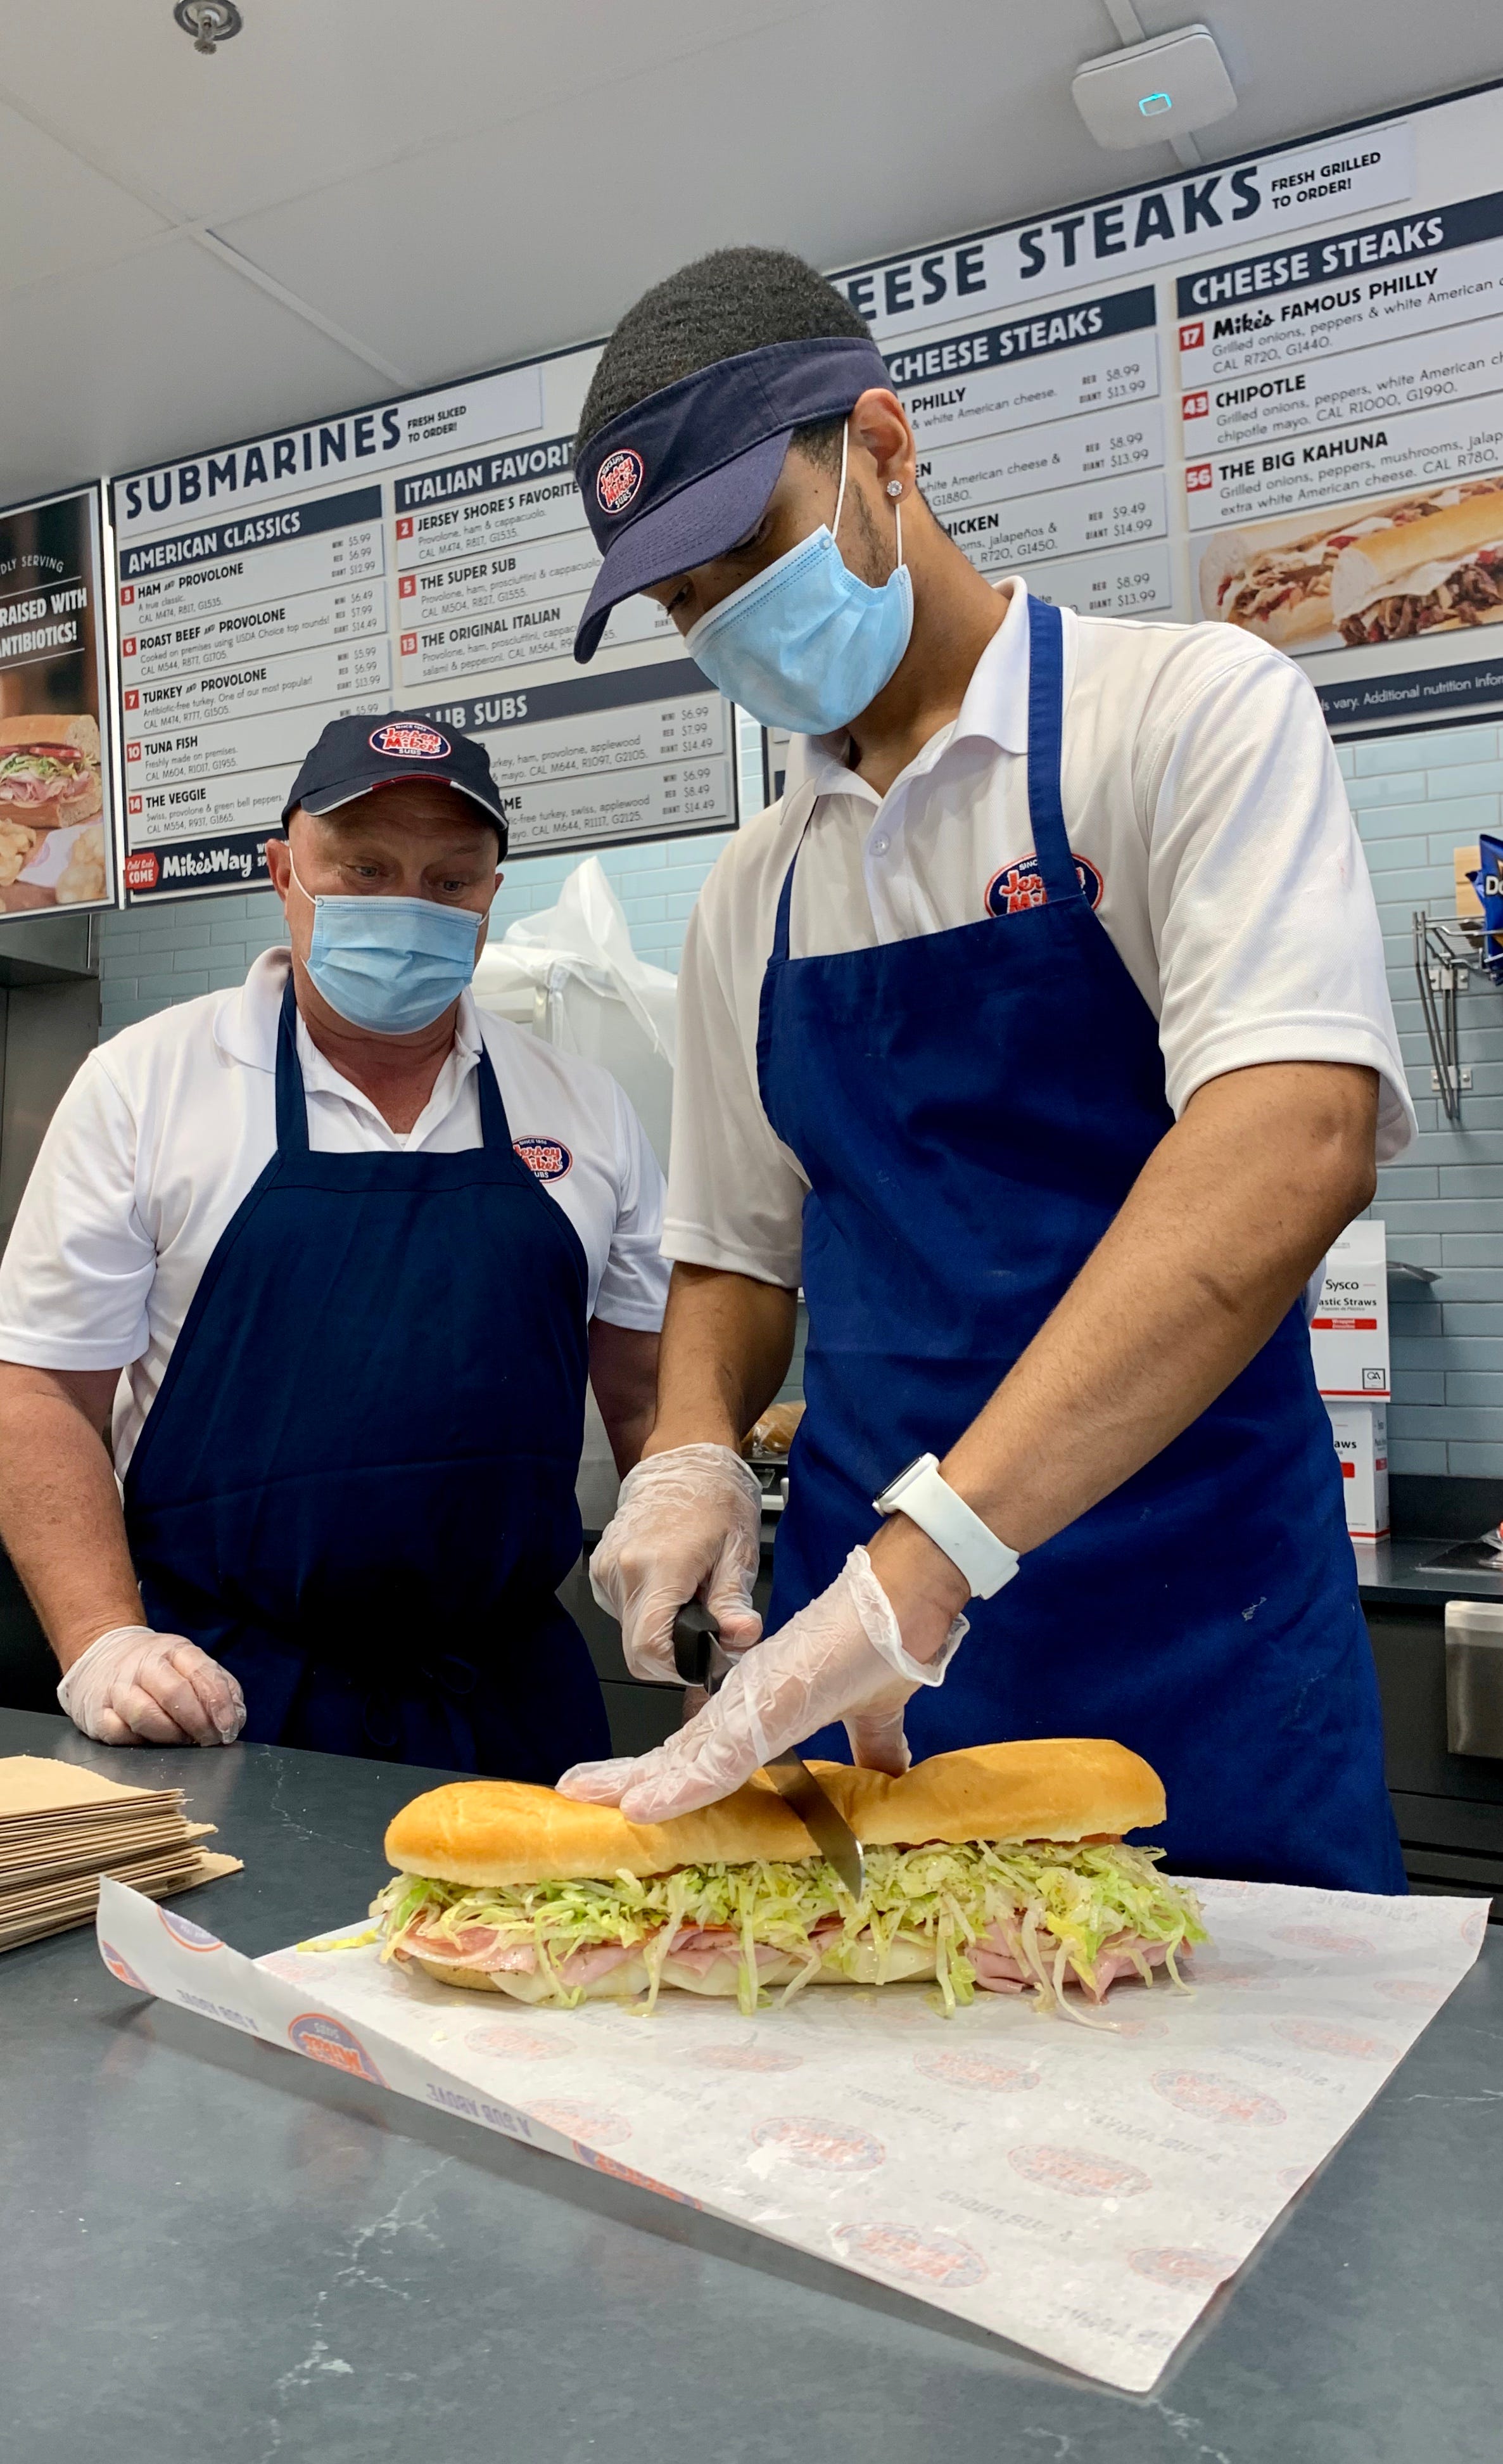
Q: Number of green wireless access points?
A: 0